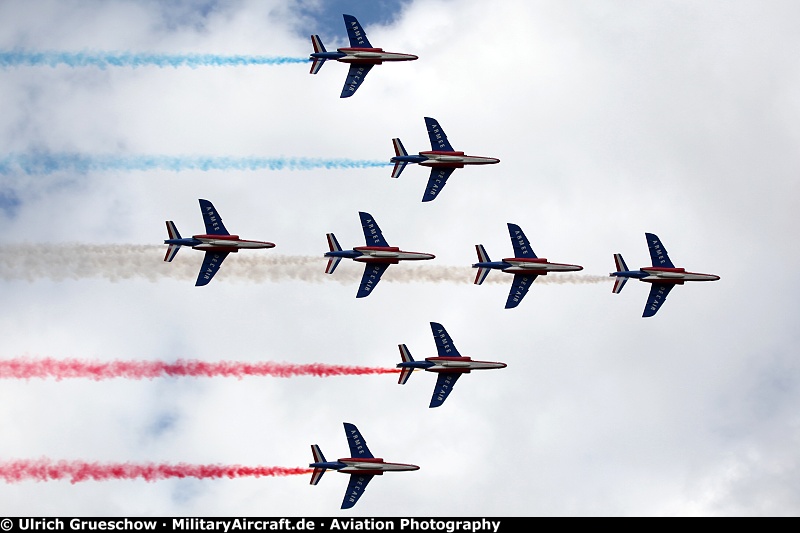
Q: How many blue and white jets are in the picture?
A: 8